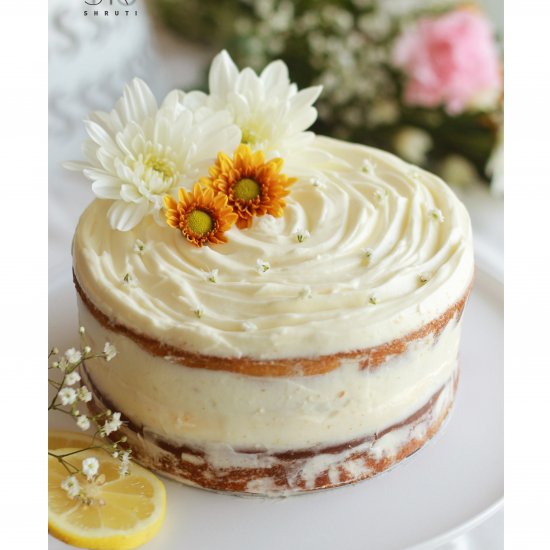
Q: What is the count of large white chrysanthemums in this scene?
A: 2